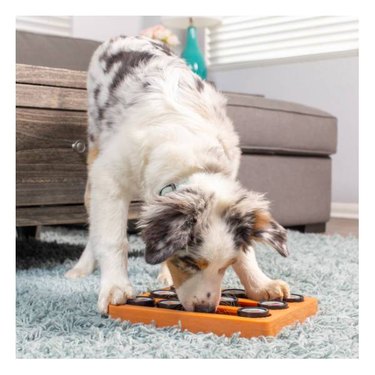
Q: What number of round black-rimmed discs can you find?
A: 8